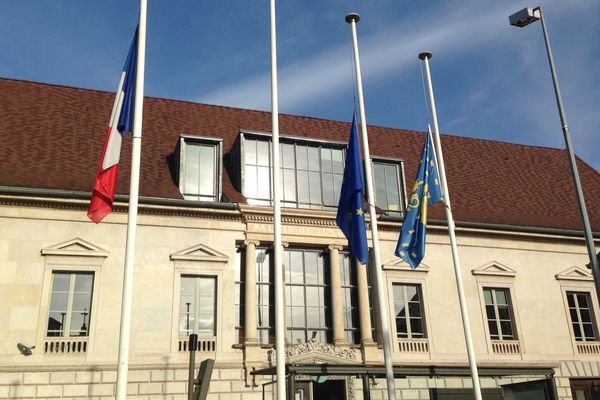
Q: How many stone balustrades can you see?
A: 5